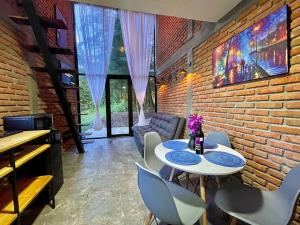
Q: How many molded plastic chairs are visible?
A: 4